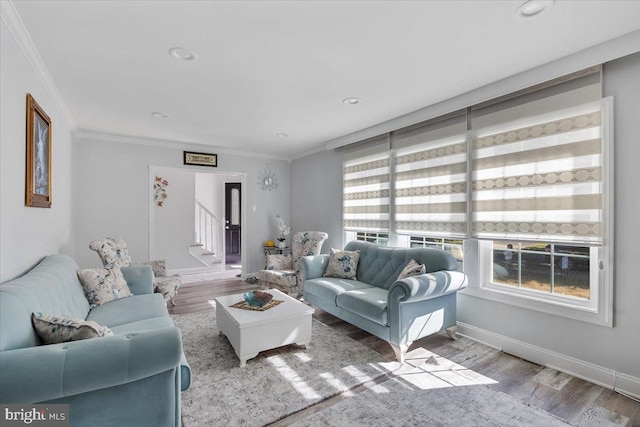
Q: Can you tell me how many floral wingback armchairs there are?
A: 2